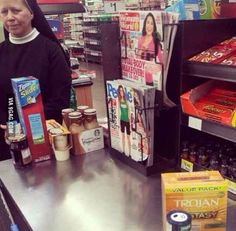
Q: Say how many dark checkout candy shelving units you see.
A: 1